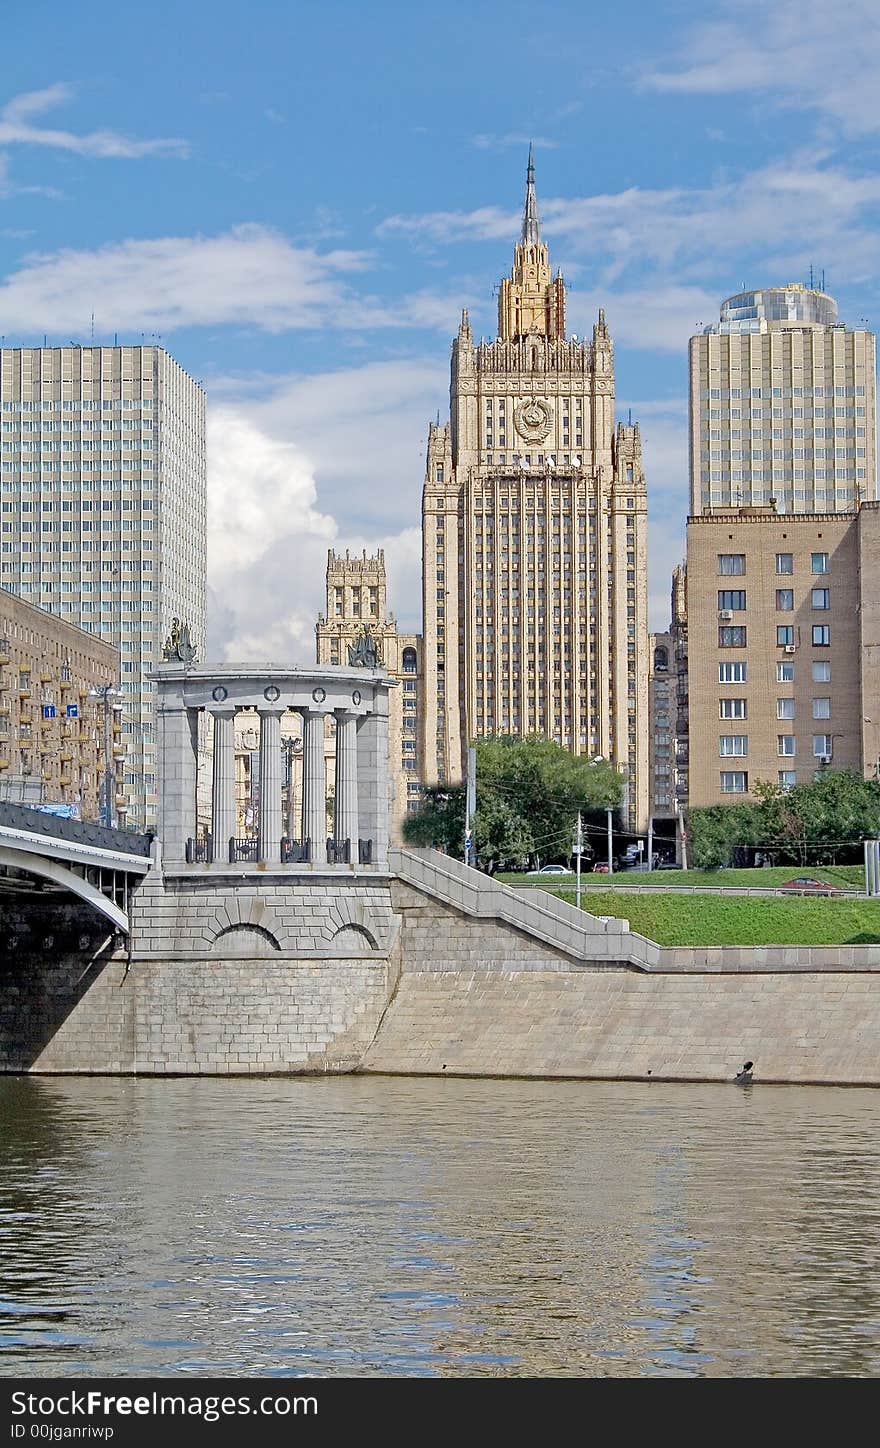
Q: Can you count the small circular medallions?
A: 4